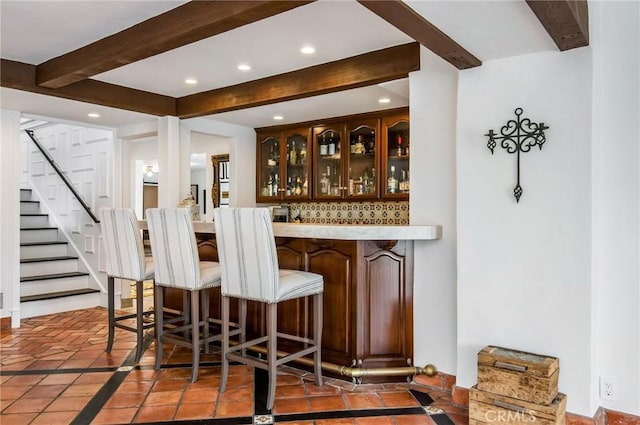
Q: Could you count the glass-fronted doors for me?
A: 5